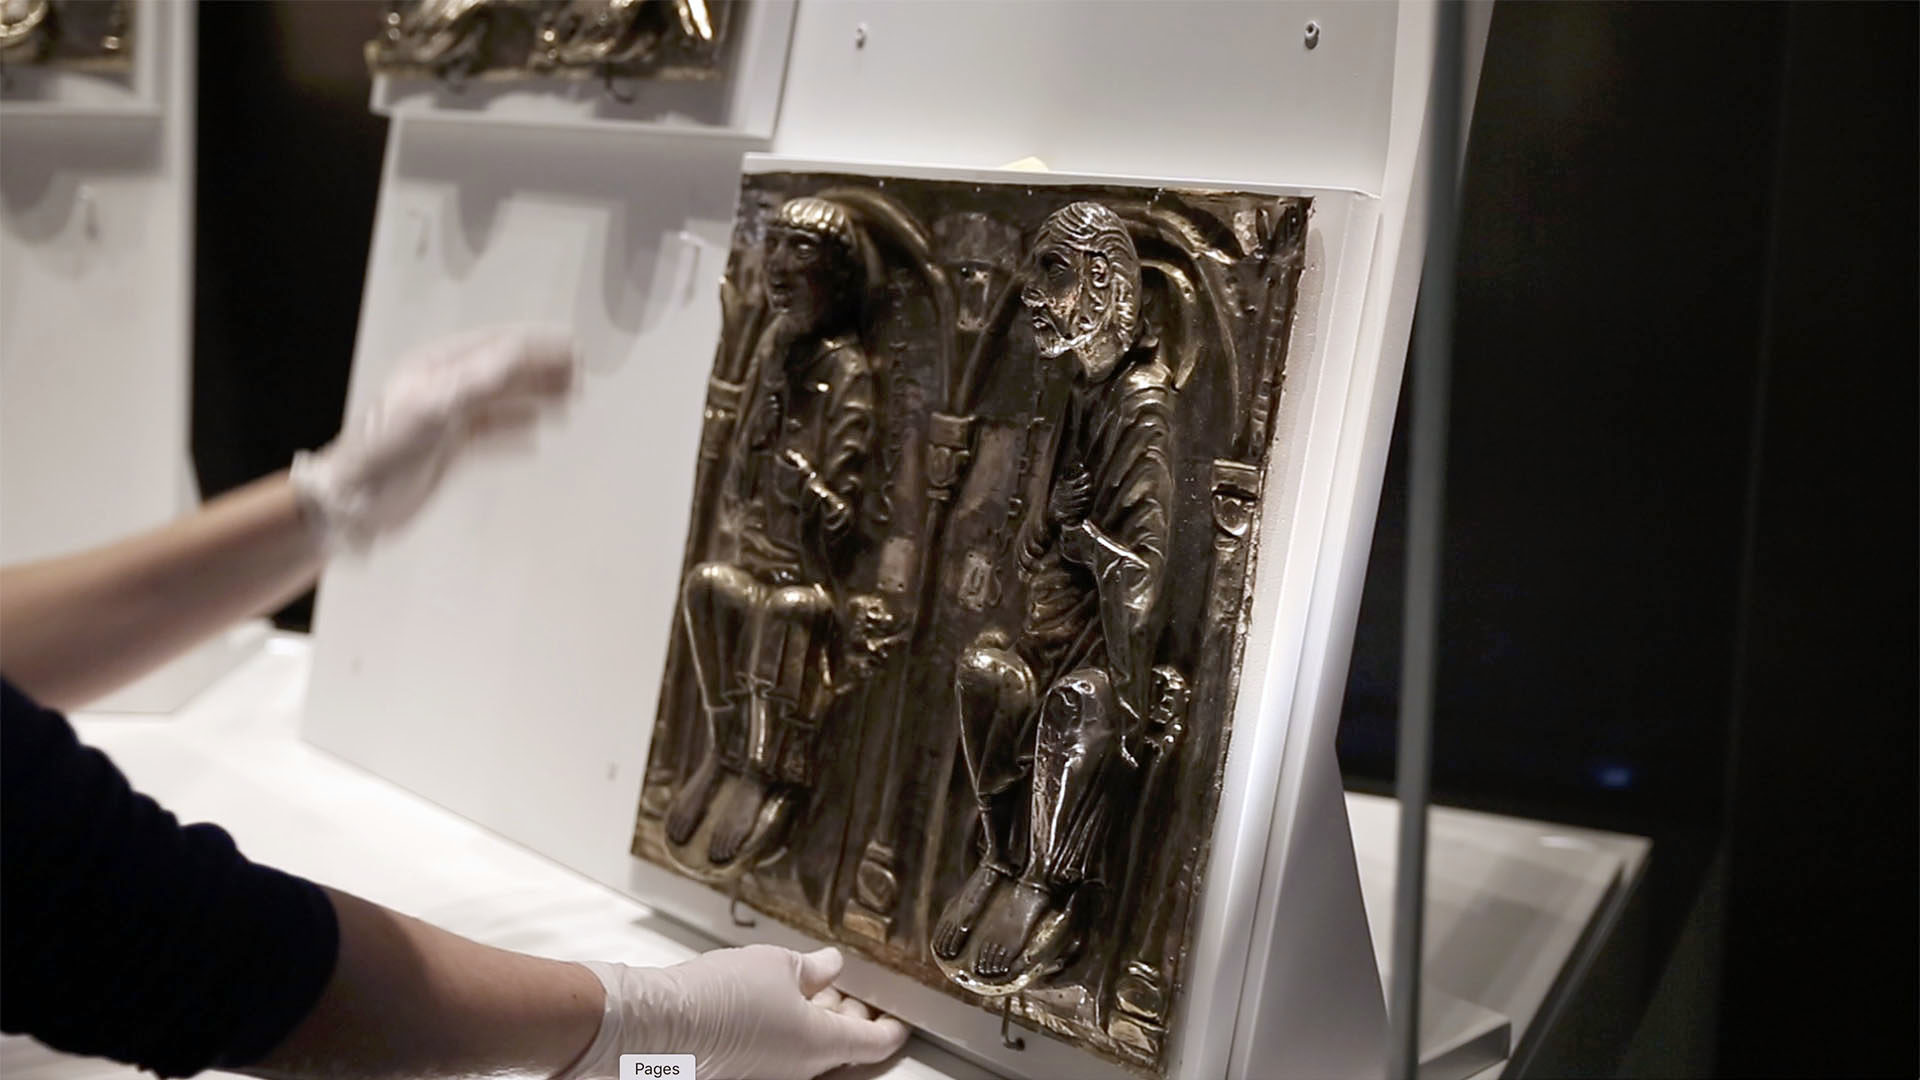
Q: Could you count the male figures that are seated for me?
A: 2